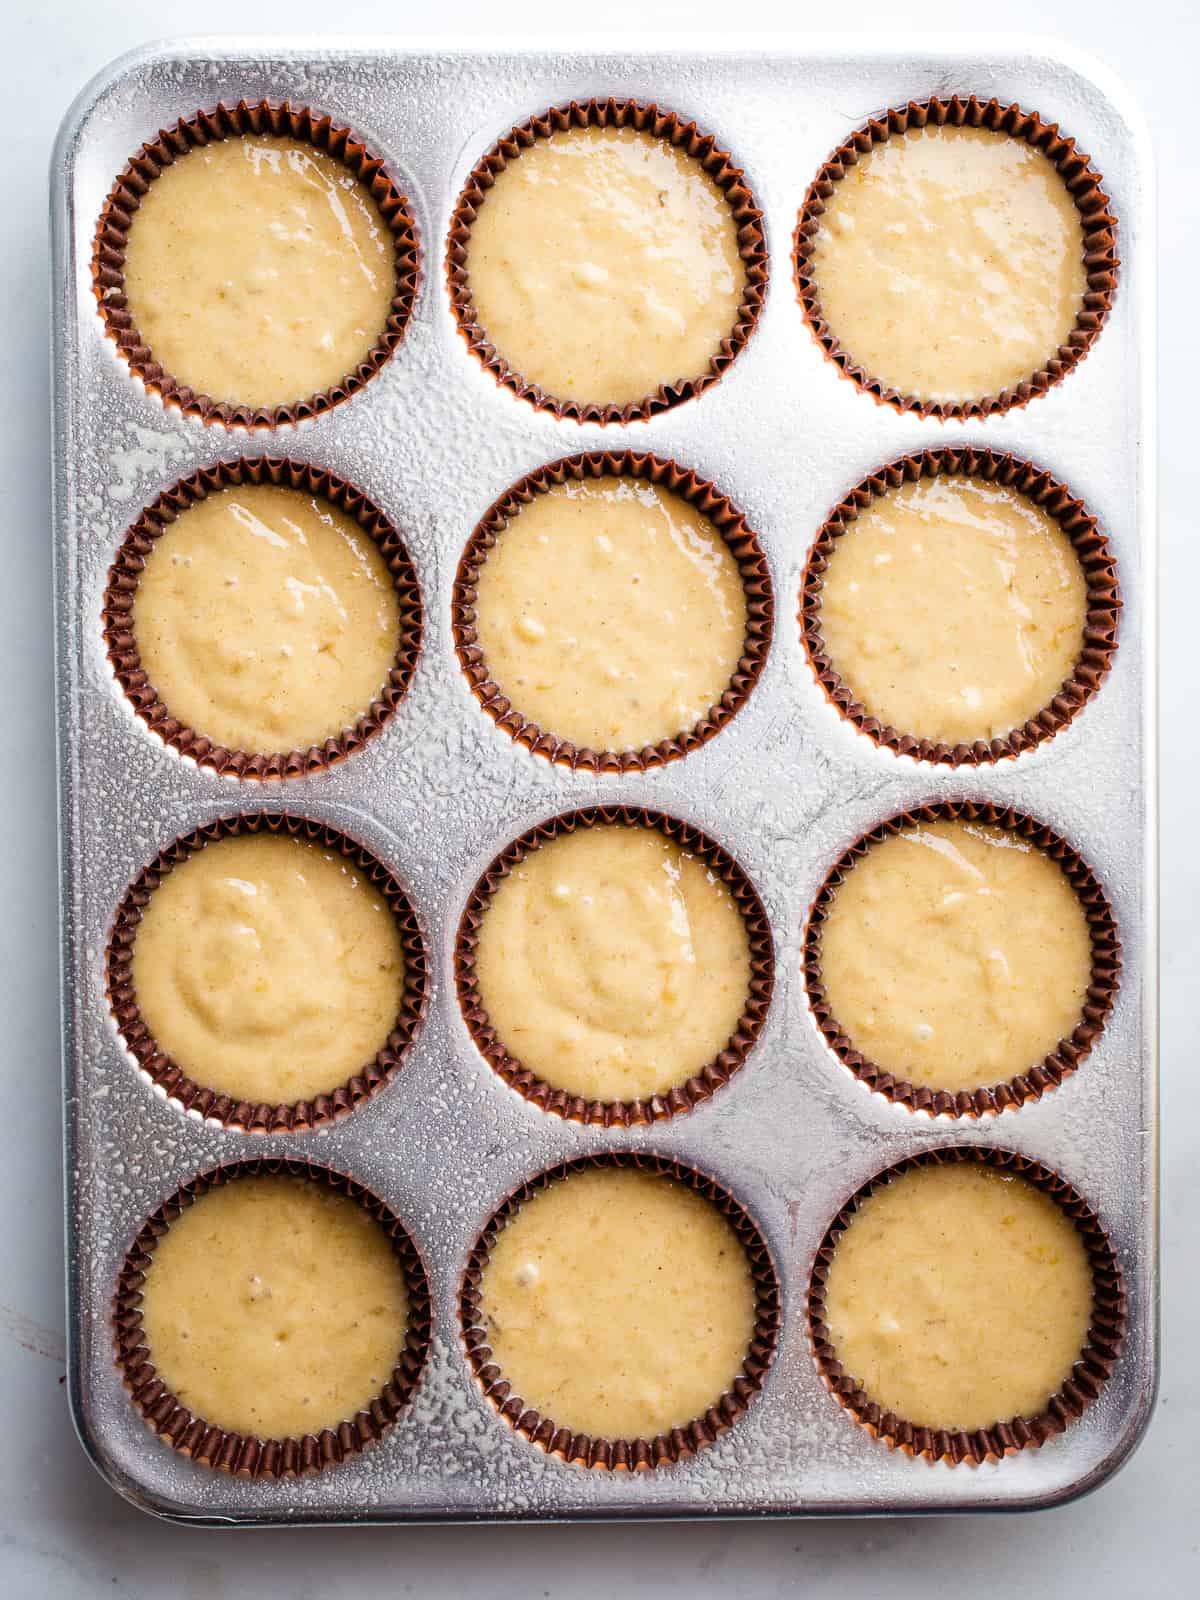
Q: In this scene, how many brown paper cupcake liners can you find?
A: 12